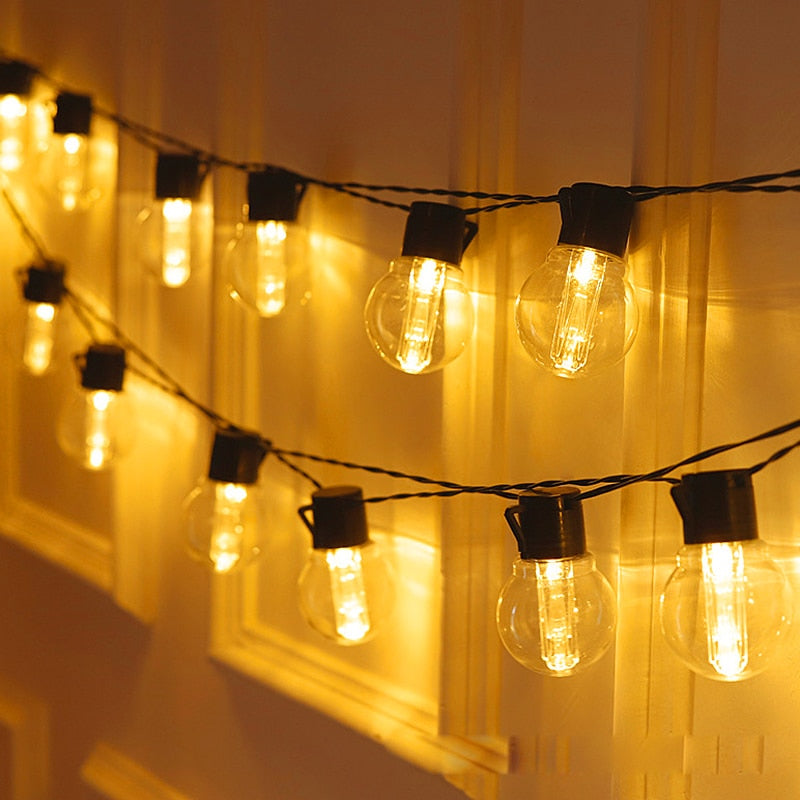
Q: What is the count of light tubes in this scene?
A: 12